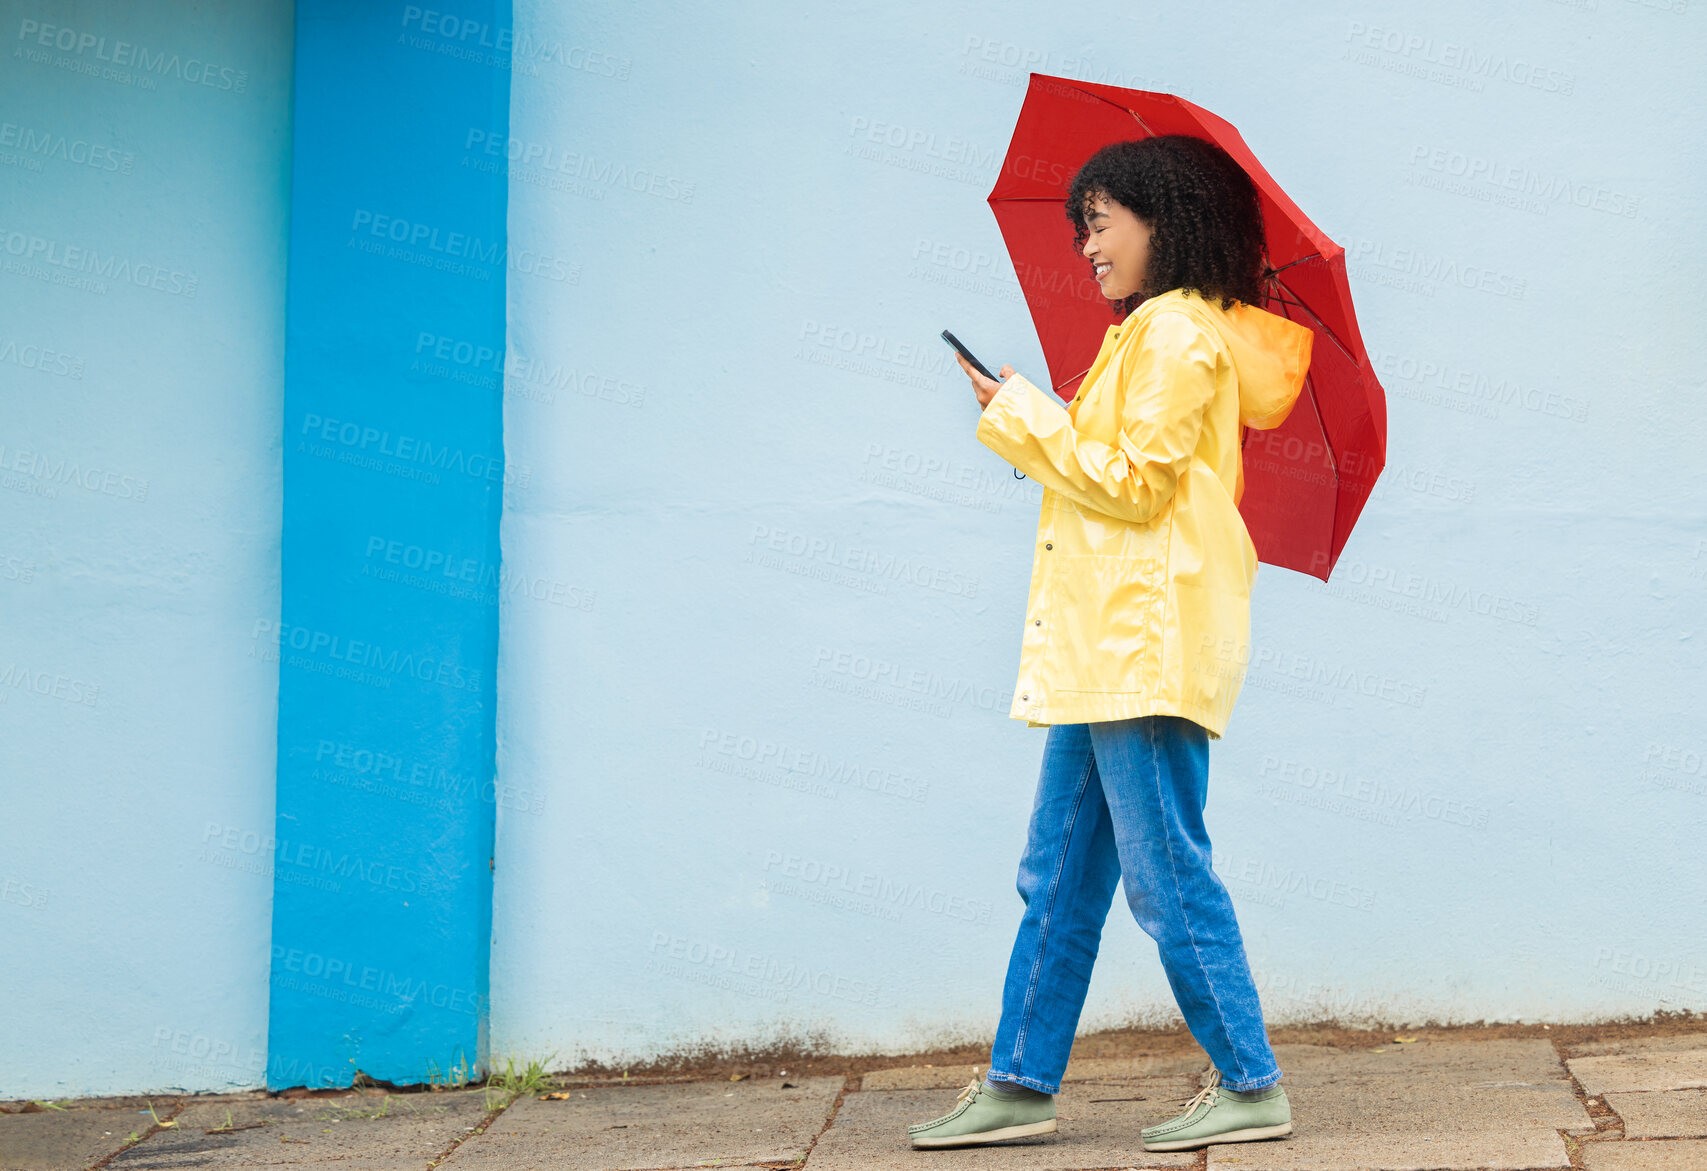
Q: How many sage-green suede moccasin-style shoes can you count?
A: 2